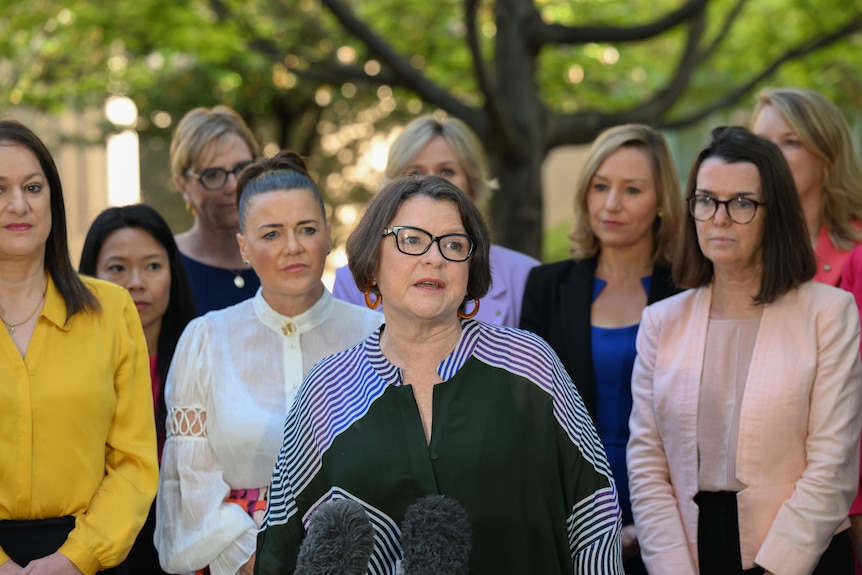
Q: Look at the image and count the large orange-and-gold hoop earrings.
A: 2